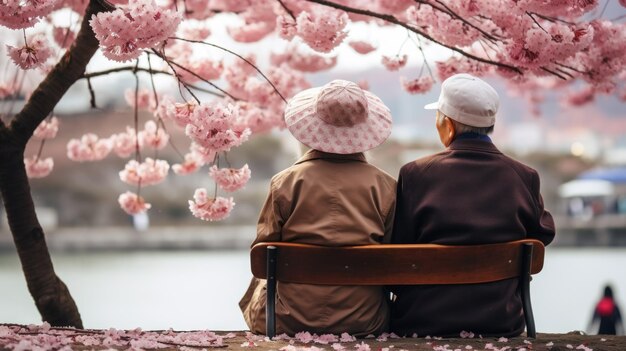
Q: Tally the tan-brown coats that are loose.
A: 1